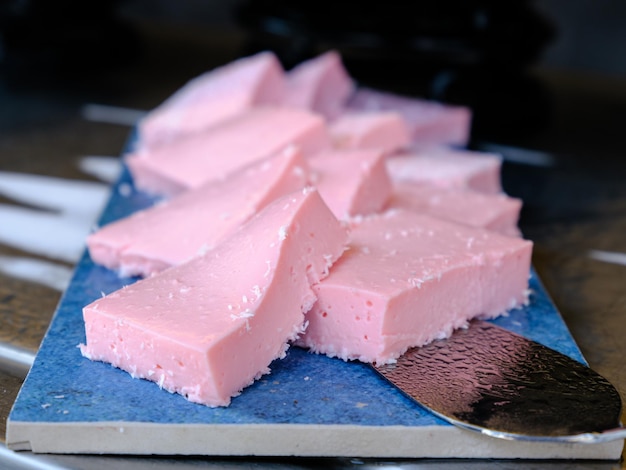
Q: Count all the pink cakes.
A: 11